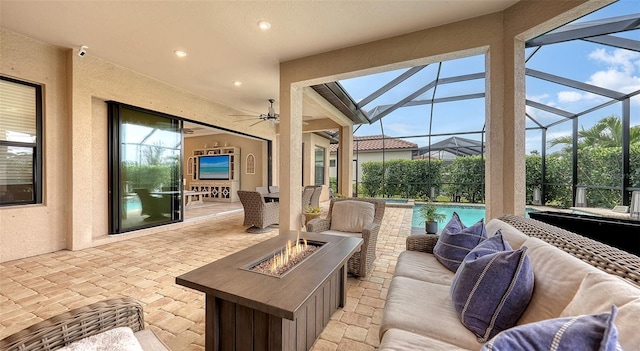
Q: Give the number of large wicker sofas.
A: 1